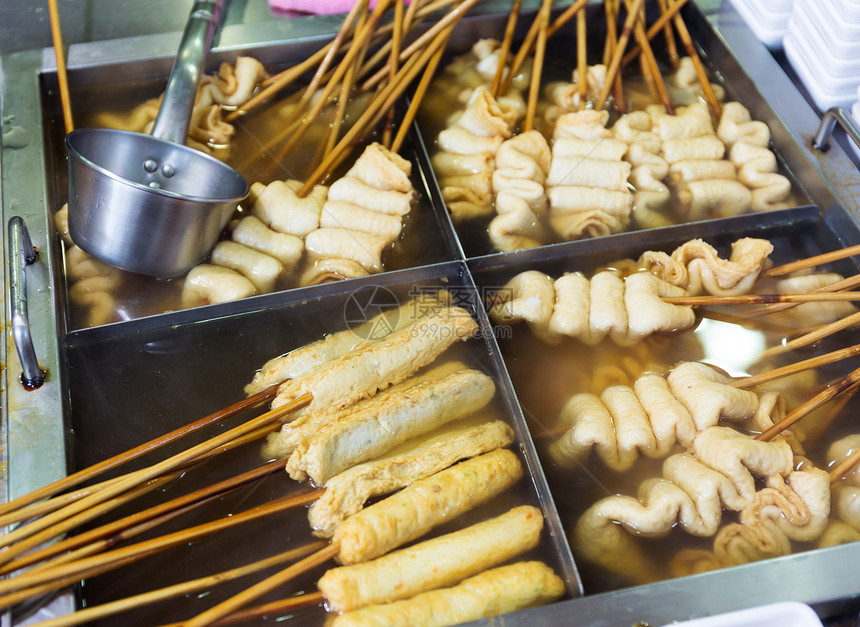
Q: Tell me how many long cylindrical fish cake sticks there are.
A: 8